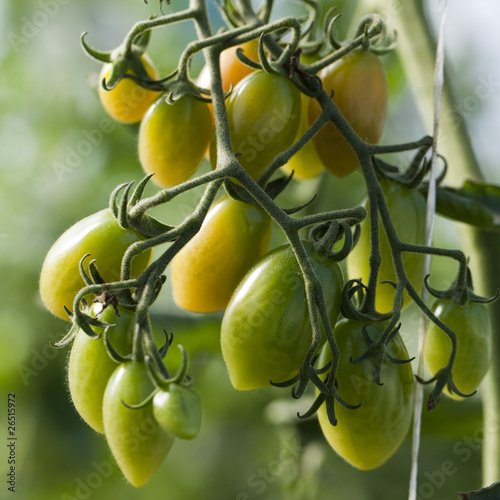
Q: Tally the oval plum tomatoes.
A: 15